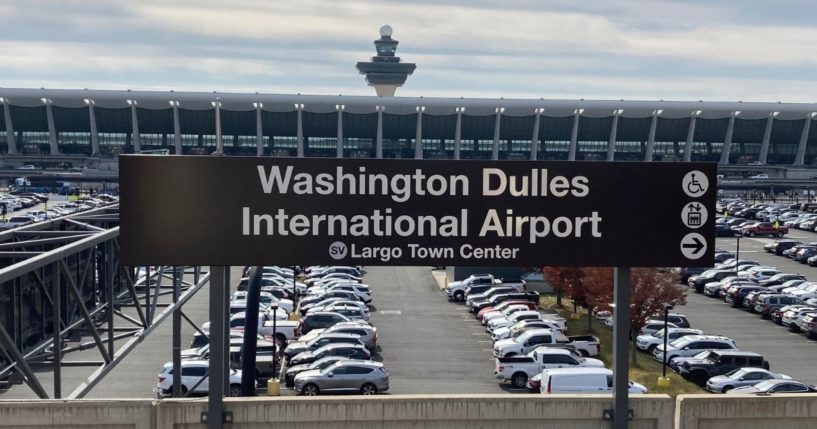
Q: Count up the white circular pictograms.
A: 3